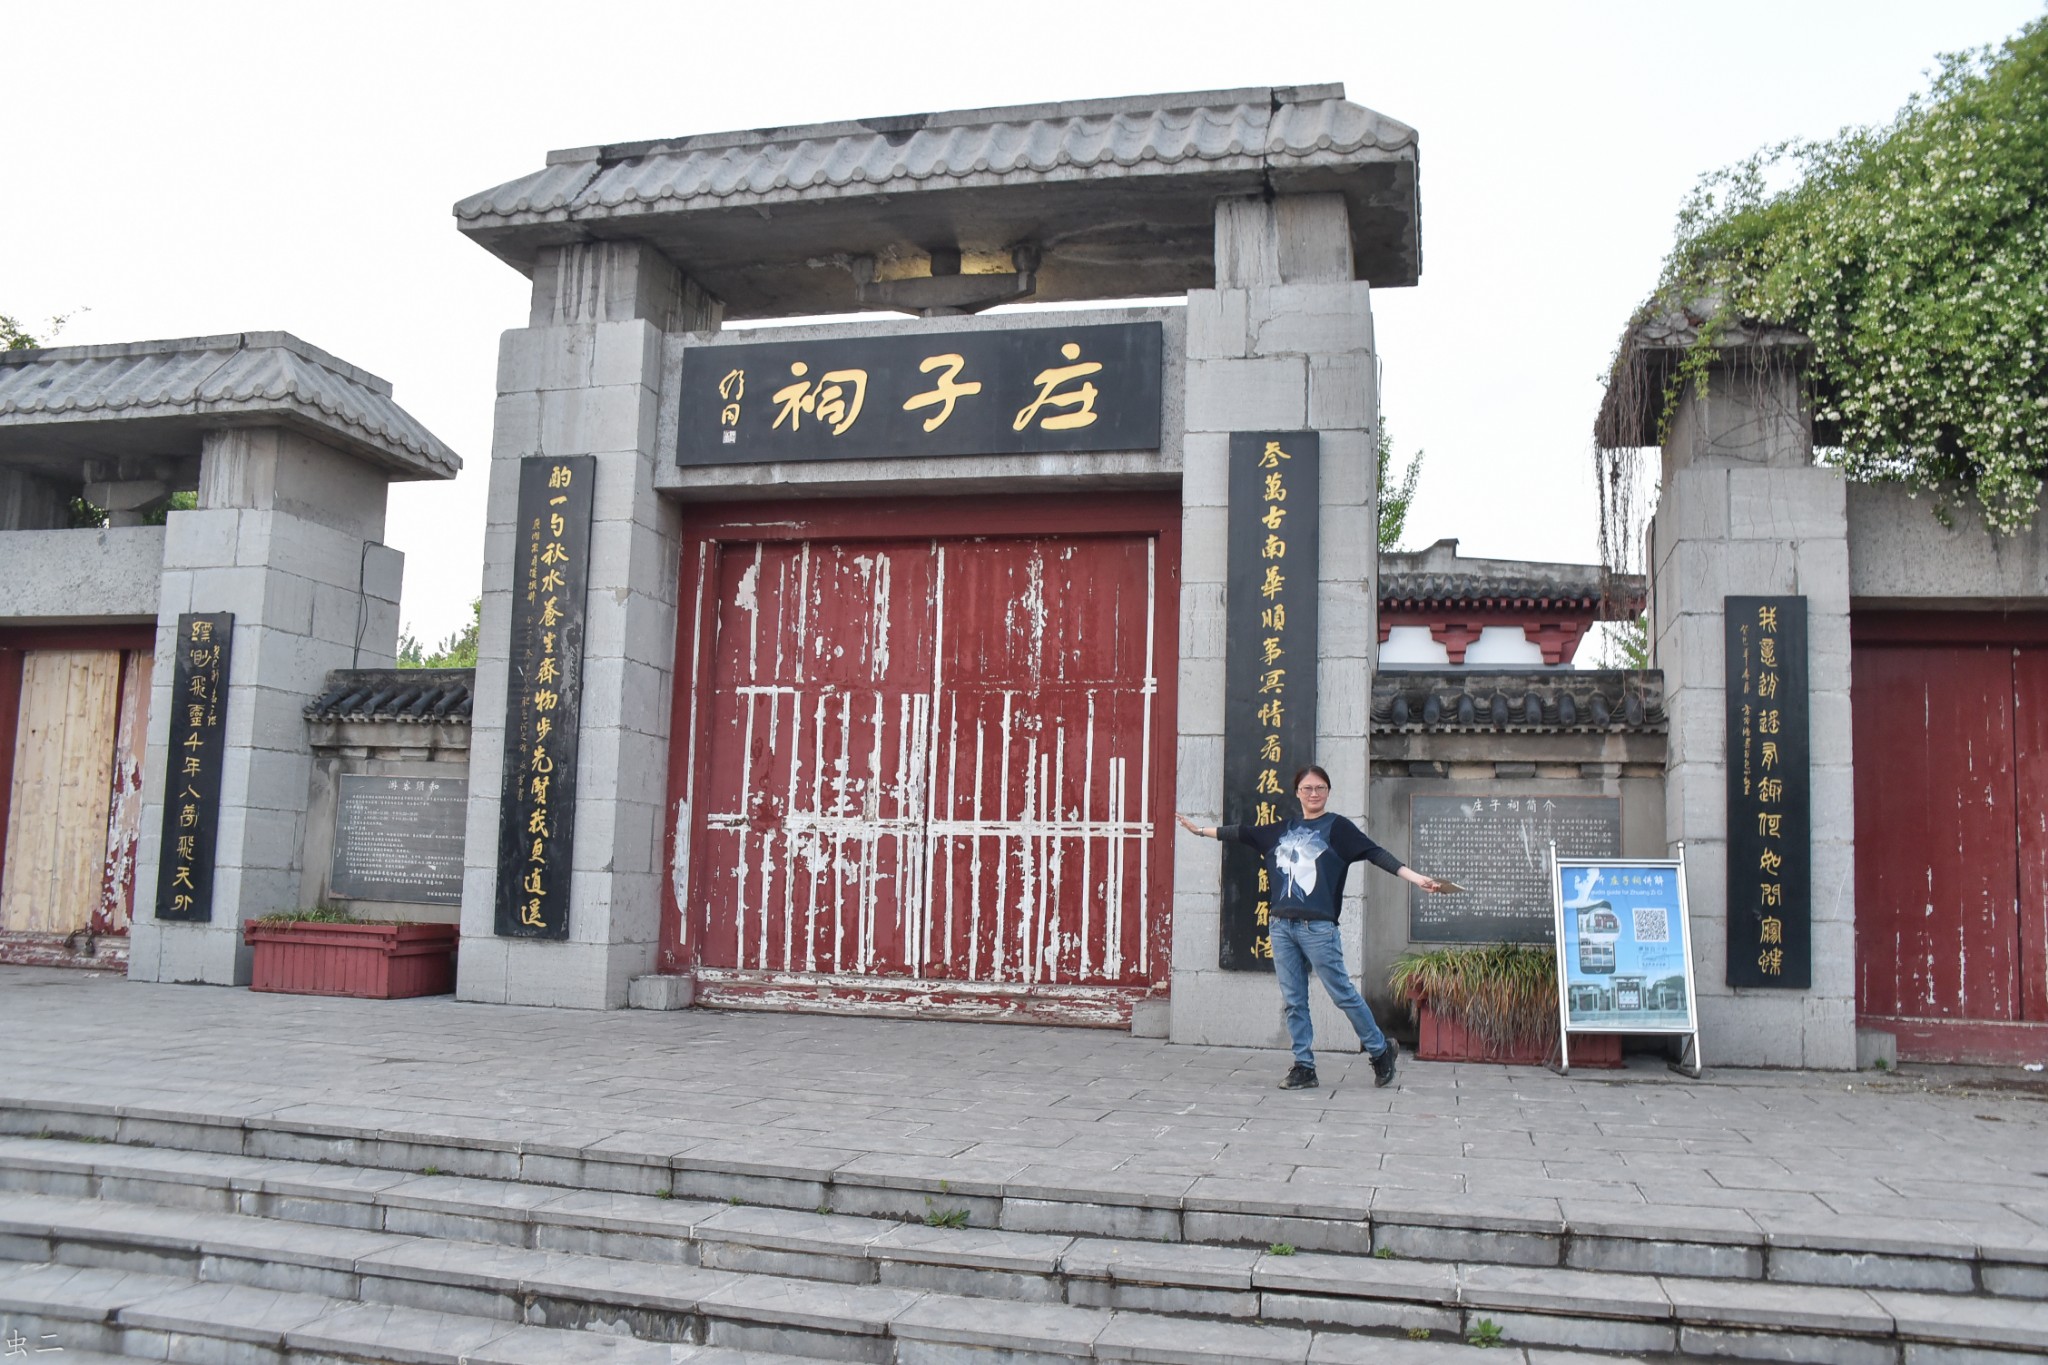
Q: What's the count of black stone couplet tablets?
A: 4